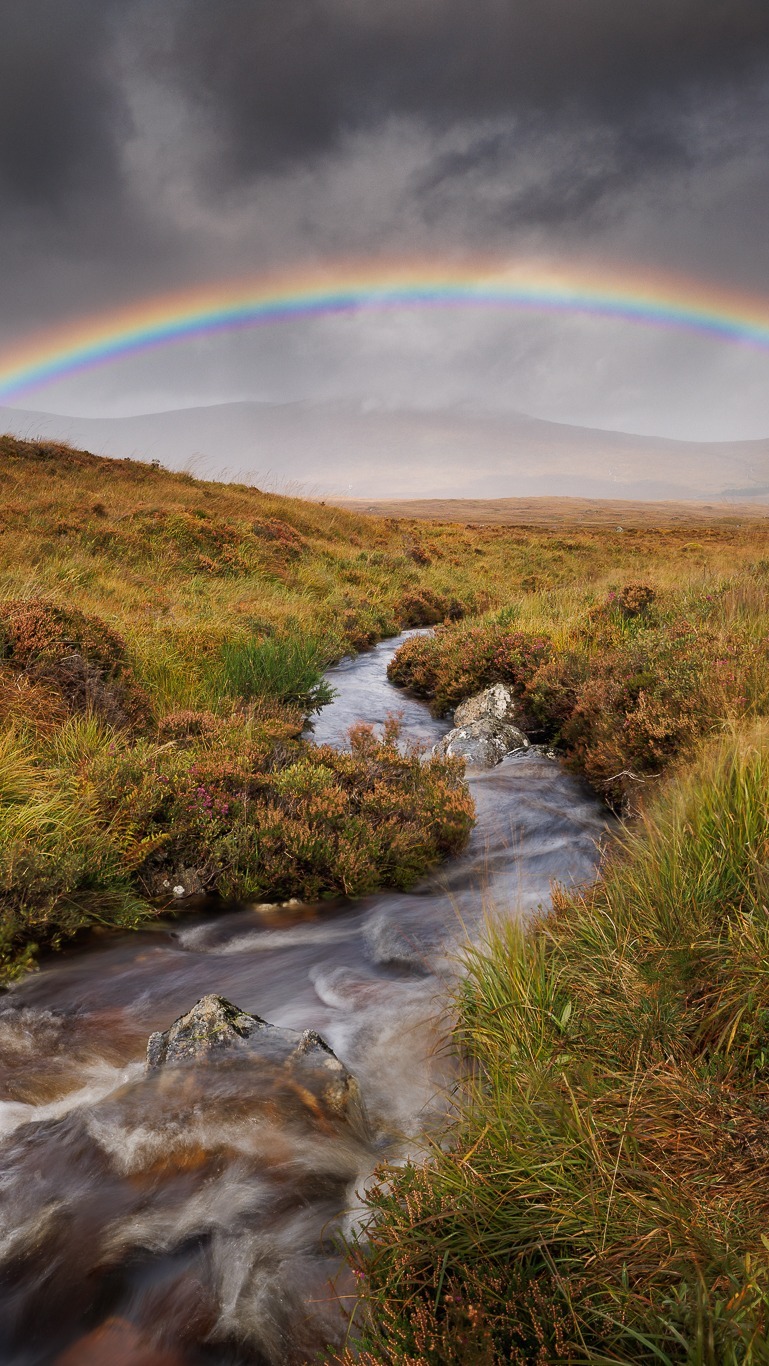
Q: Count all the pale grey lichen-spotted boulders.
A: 3